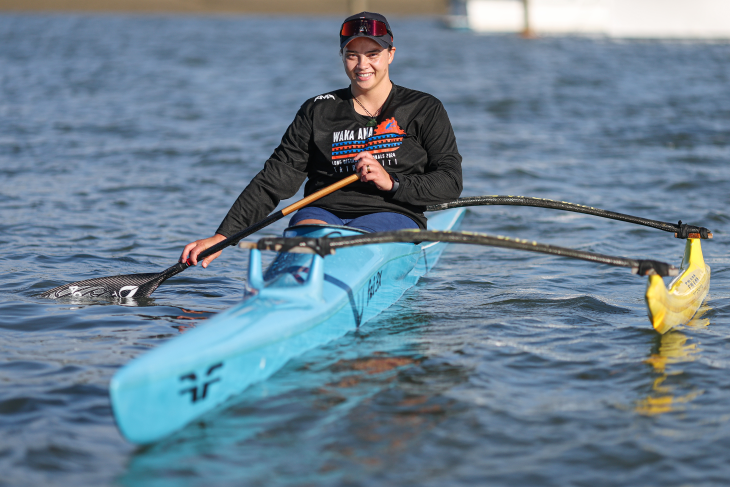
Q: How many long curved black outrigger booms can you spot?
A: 2